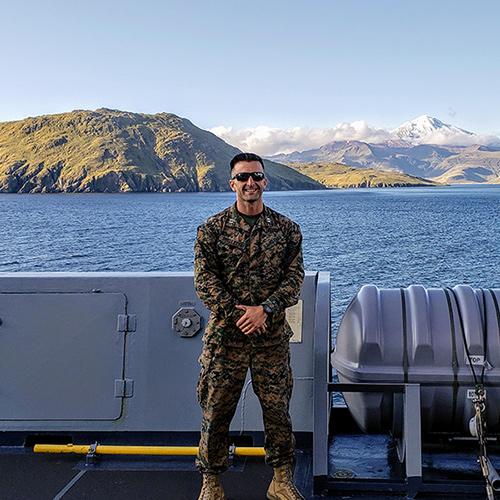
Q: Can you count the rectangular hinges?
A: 2